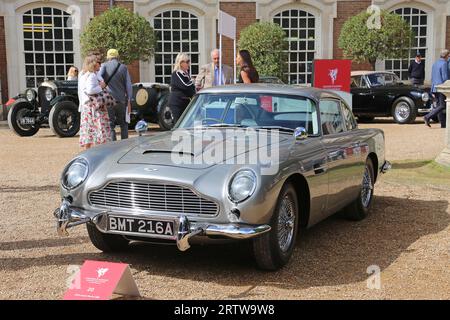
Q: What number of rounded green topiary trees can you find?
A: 3